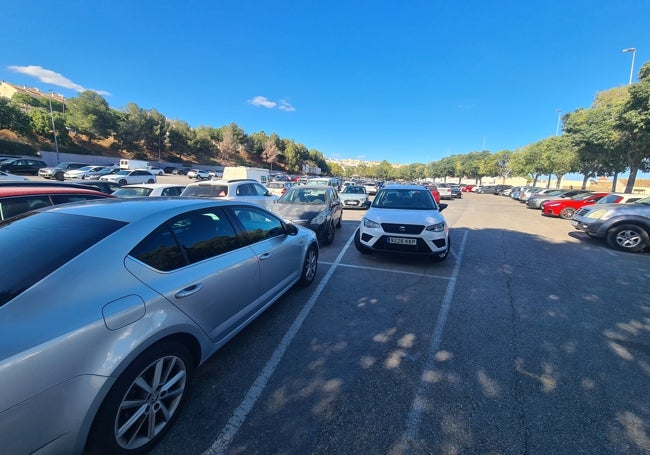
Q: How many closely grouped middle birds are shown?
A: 0